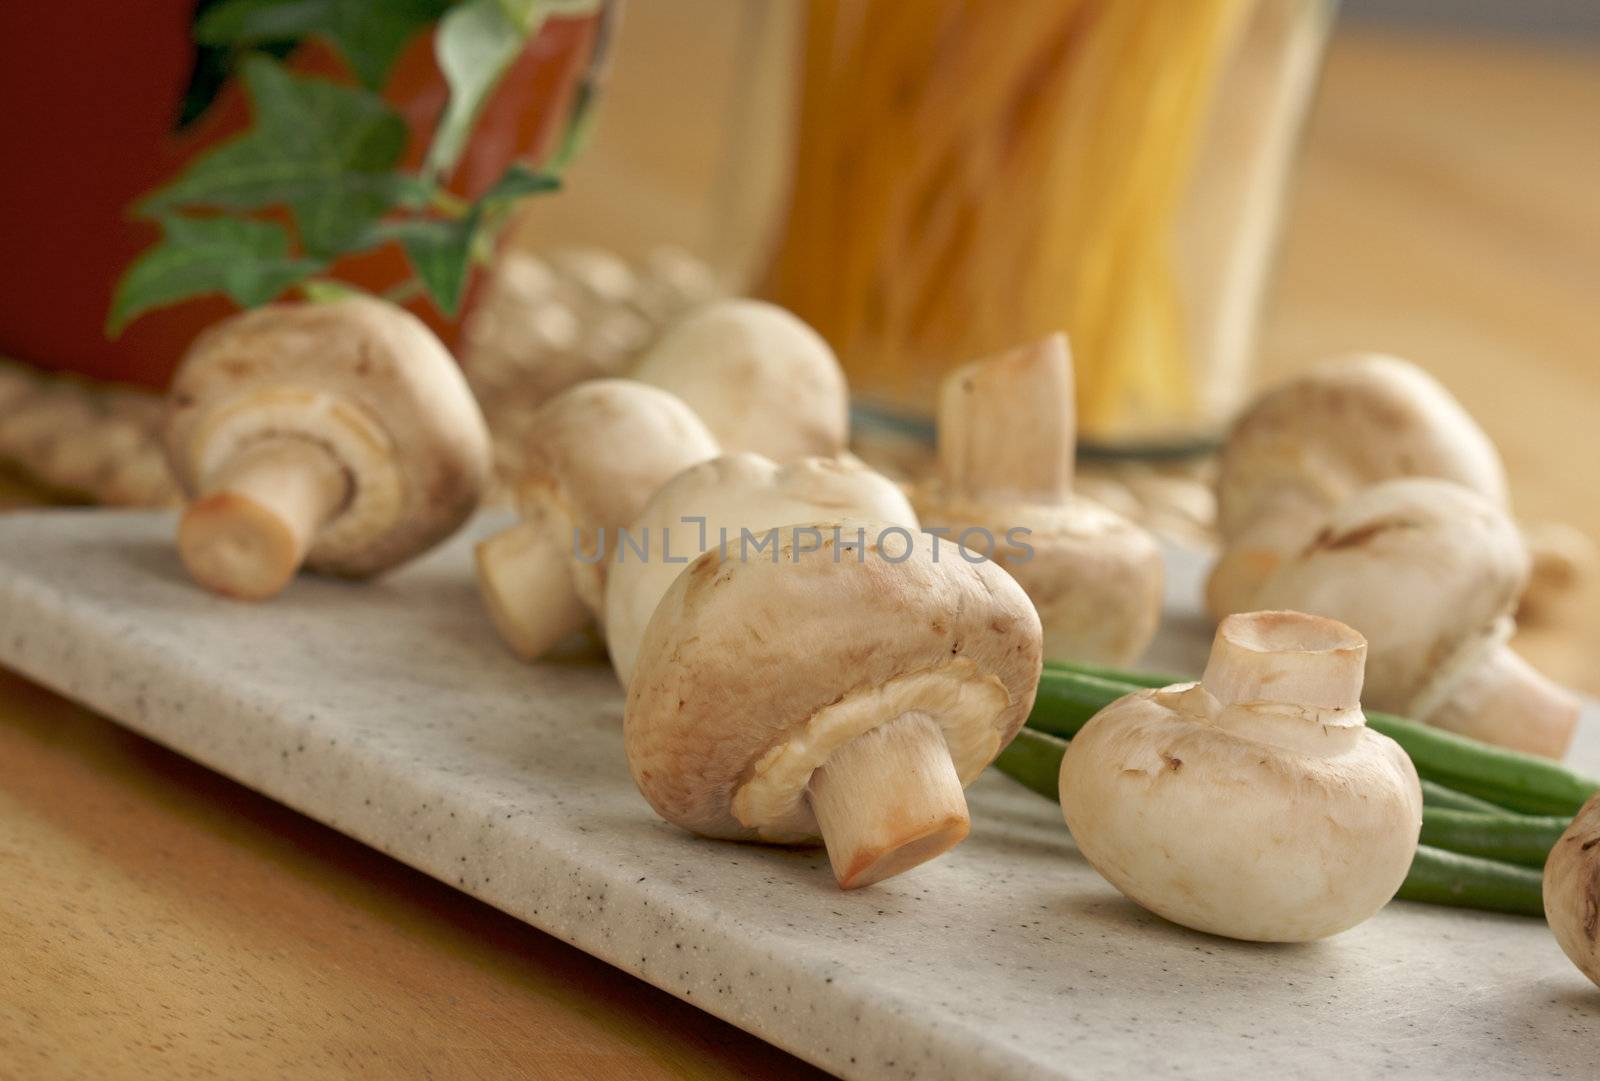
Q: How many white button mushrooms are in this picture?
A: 10